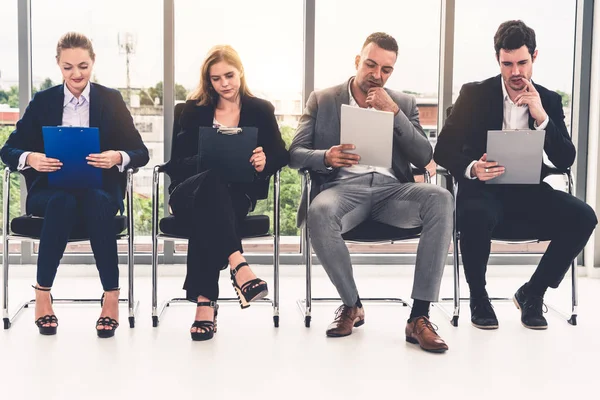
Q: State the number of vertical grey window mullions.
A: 5